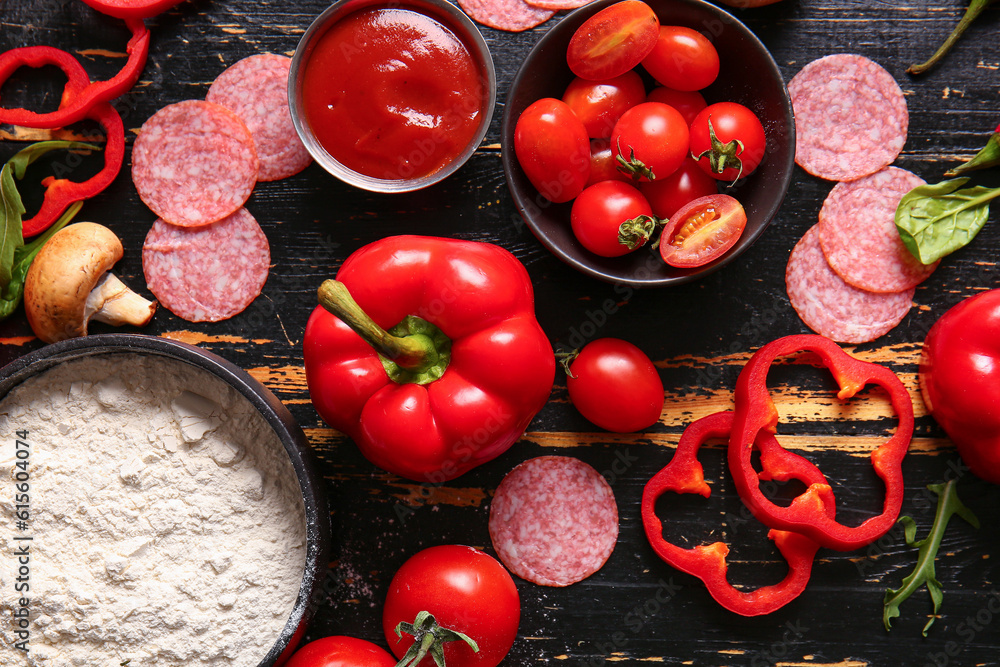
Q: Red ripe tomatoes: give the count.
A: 14